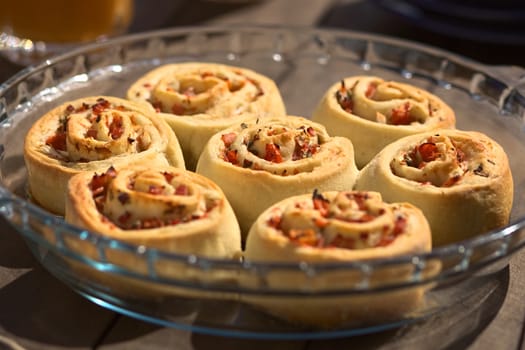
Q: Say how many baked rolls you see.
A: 7